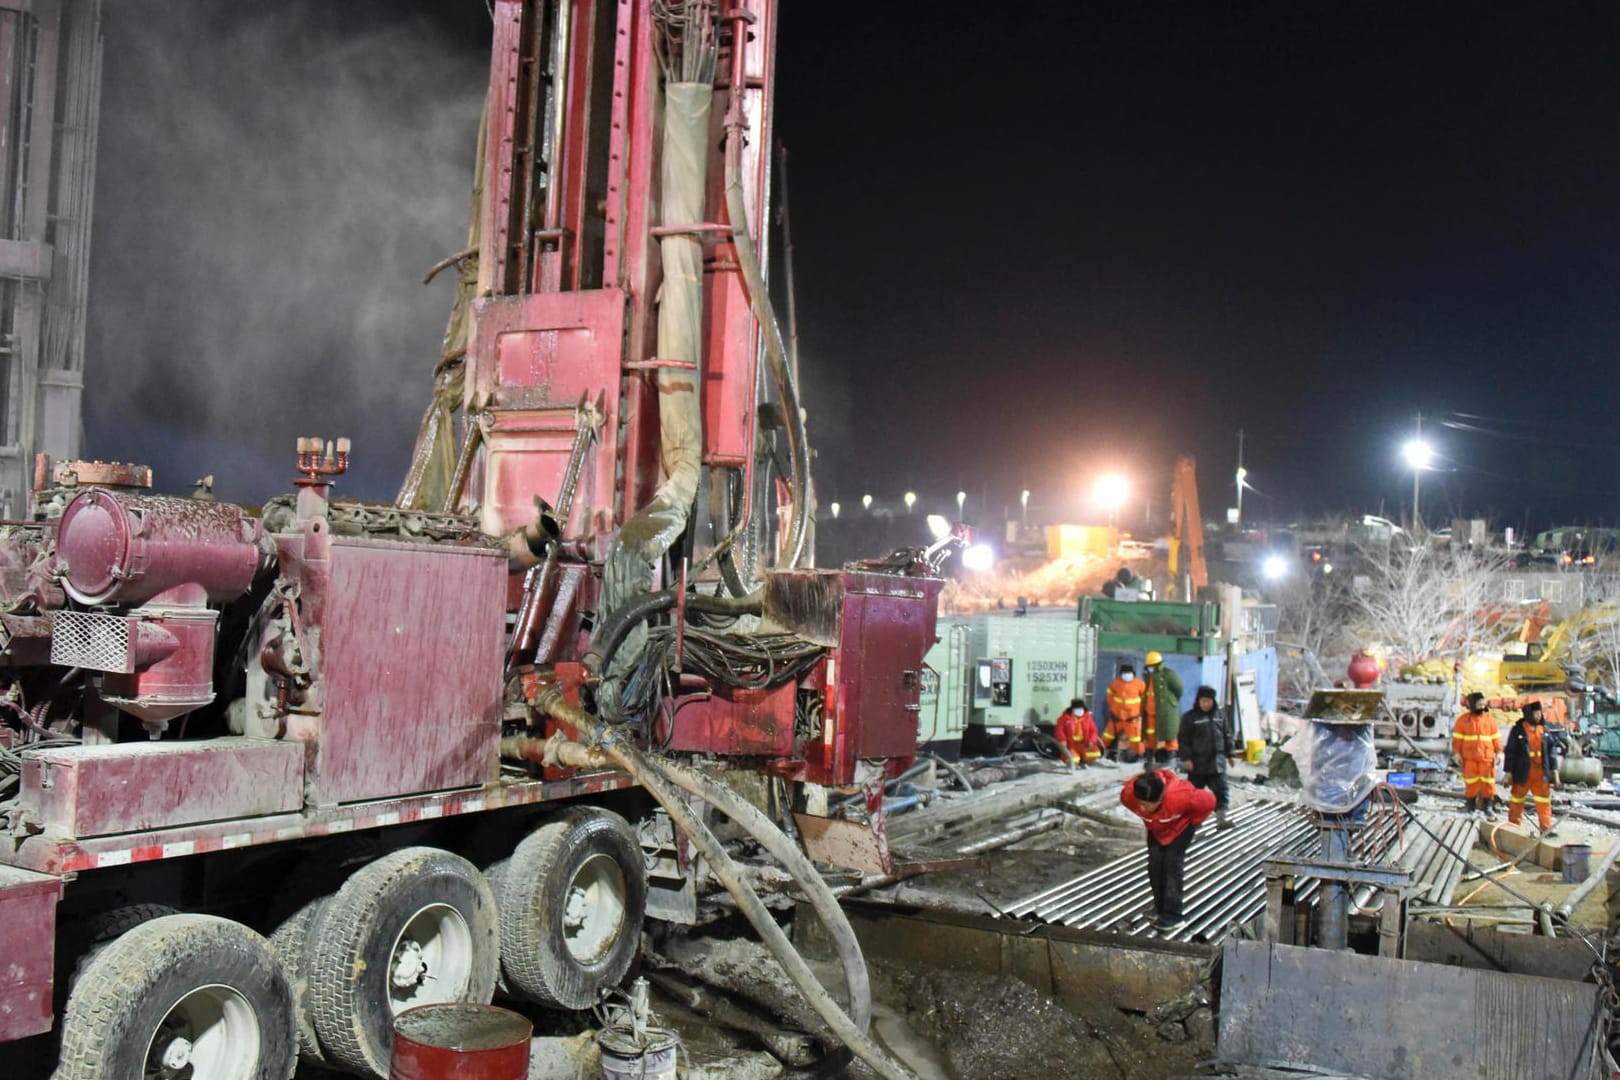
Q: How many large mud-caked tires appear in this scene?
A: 3